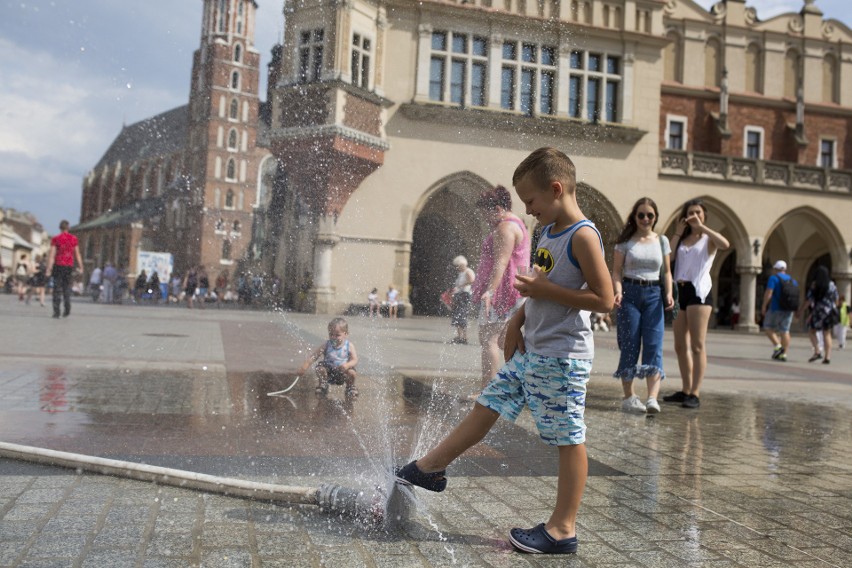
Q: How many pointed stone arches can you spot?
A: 4